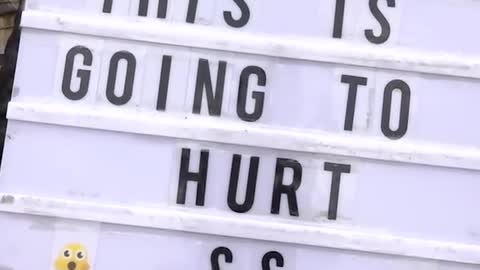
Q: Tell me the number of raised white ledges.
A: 3